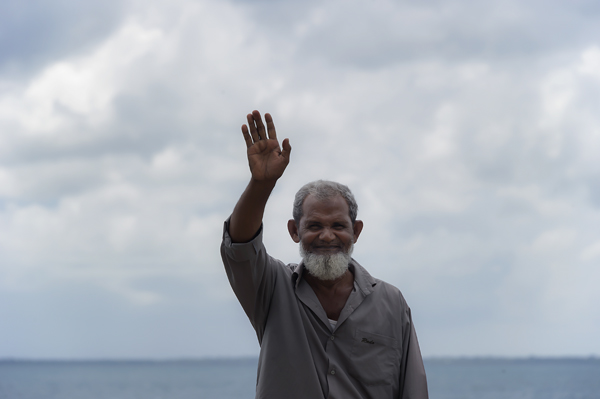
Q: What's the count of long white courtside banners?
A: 0